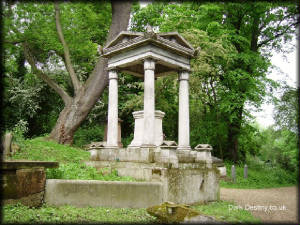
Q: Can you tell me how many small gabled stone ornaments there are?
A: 3